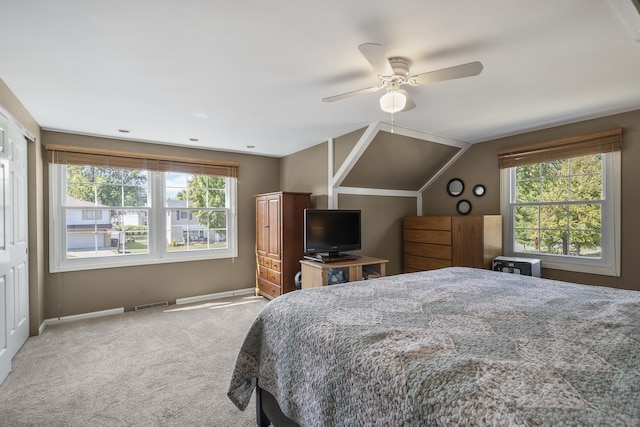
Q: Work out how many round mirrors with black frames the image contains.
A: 3